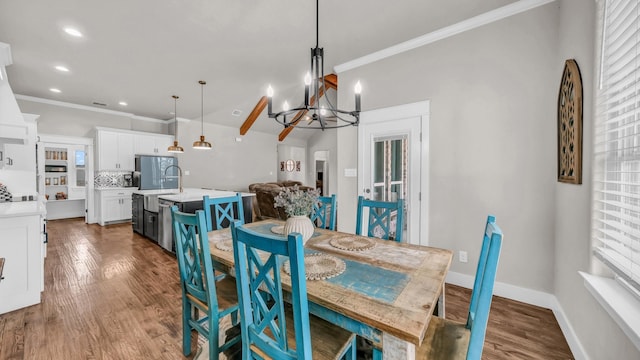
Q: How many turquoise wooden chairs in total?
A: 6